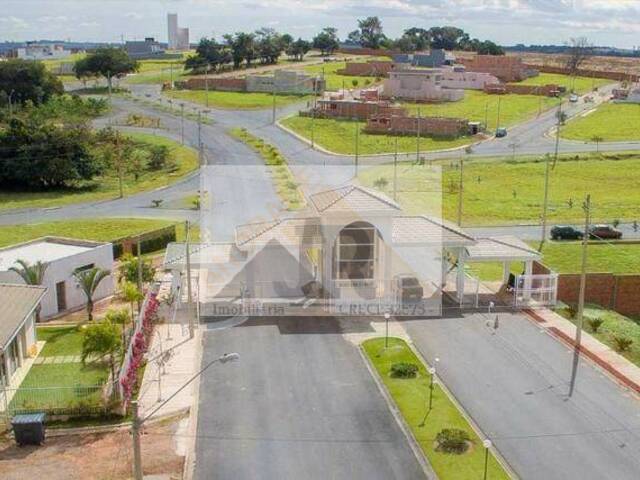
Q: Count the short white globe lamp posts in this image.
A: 3